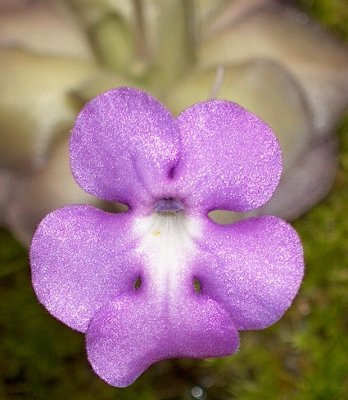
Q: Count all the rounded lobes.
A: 5